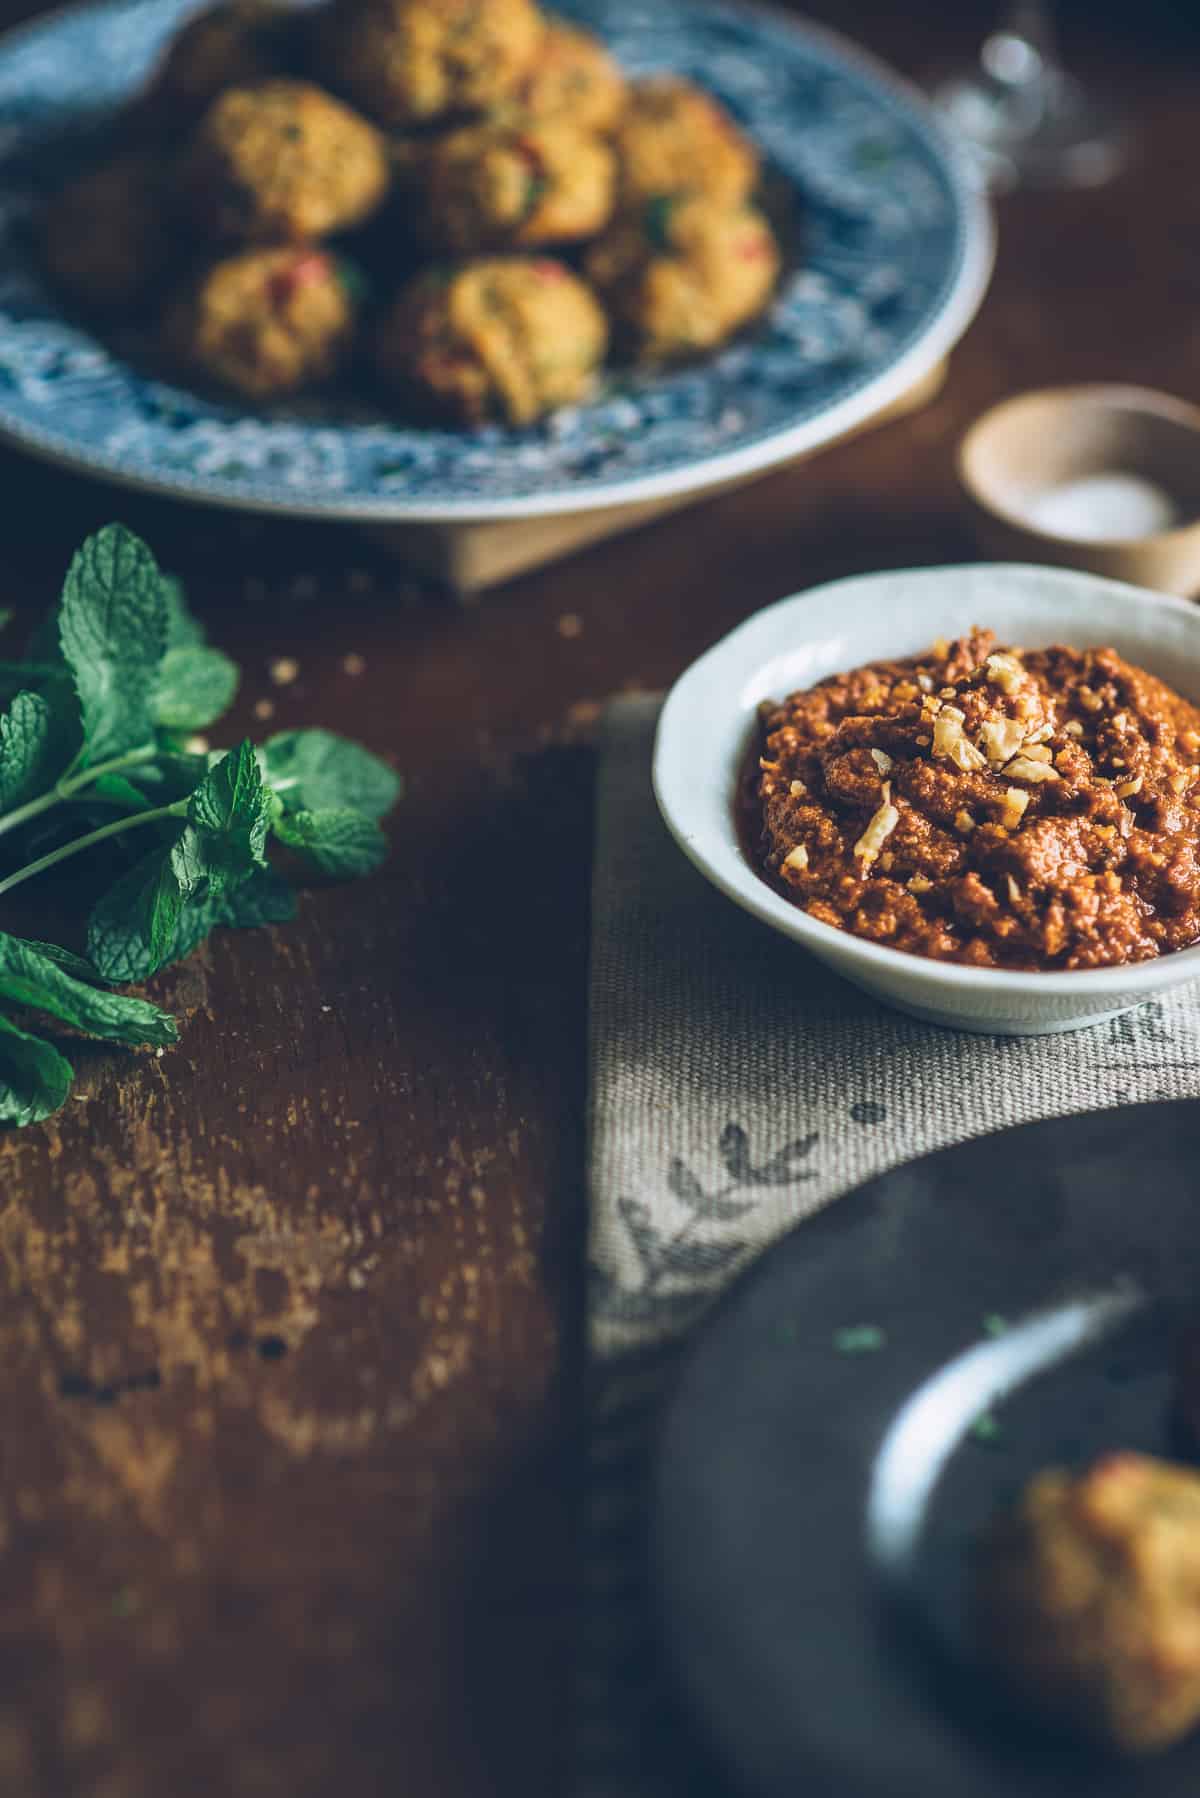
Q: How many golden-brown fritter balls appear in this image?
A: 11